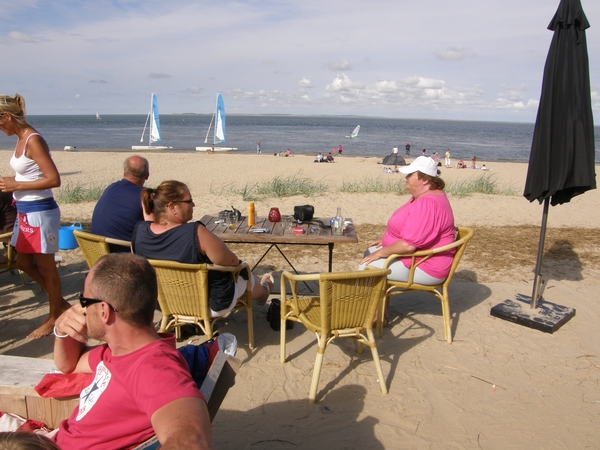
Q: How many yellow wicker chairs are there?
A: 5